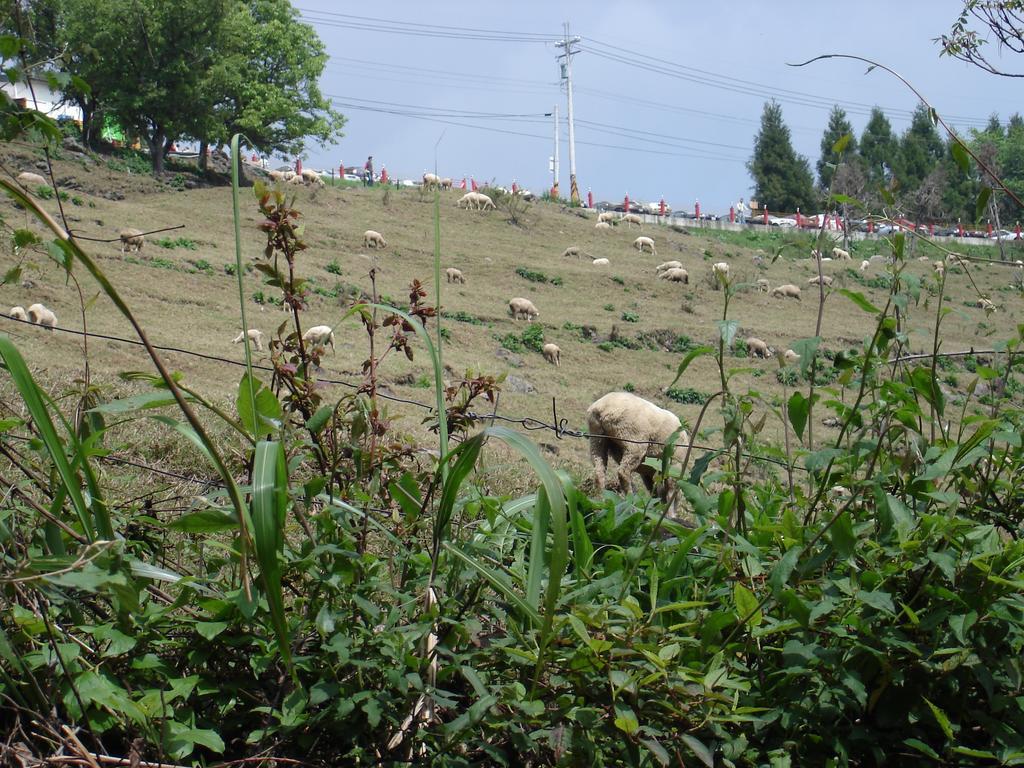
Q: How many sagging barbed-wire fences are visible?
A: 1